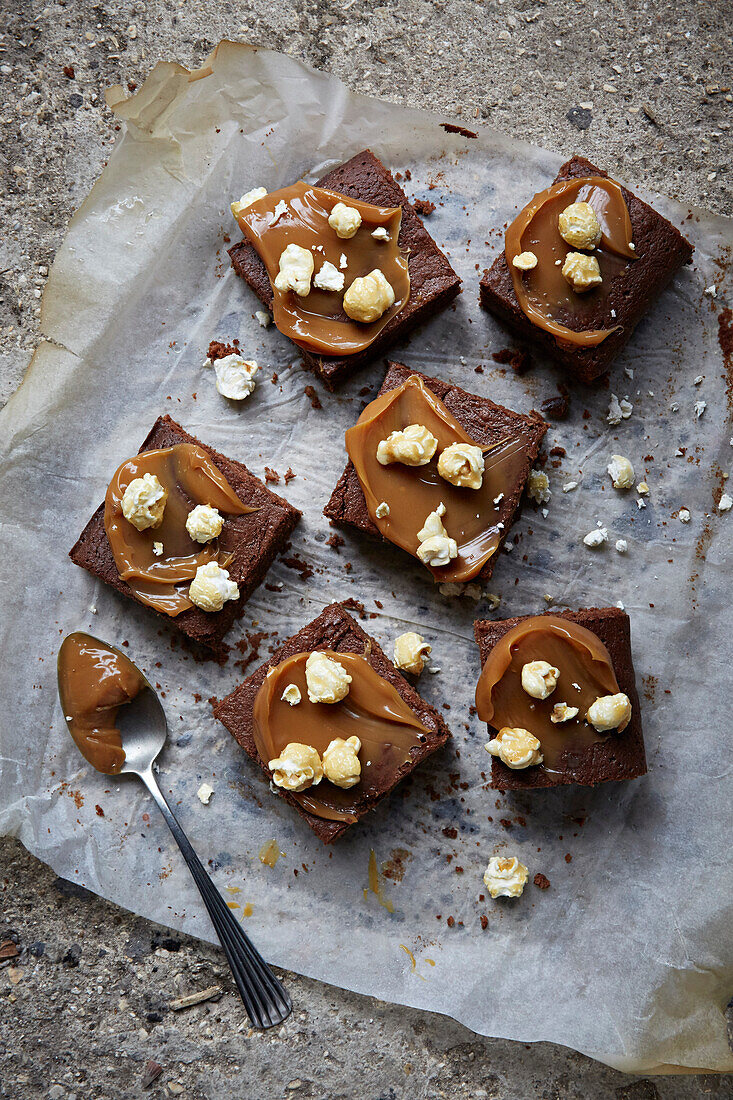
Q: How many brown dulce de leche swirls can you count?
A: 6